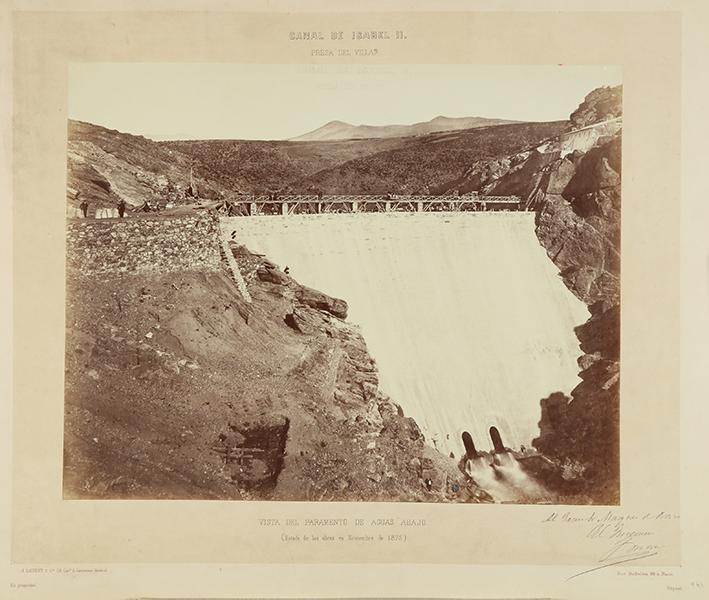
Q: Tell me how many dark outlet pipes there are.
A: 2